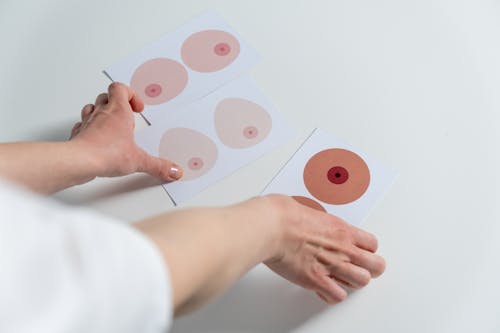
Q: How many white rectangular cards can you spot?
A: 3